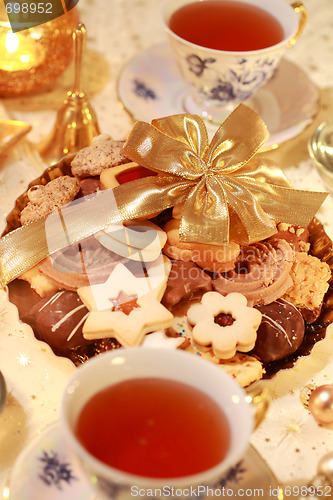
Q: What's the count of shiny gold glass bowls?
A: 1